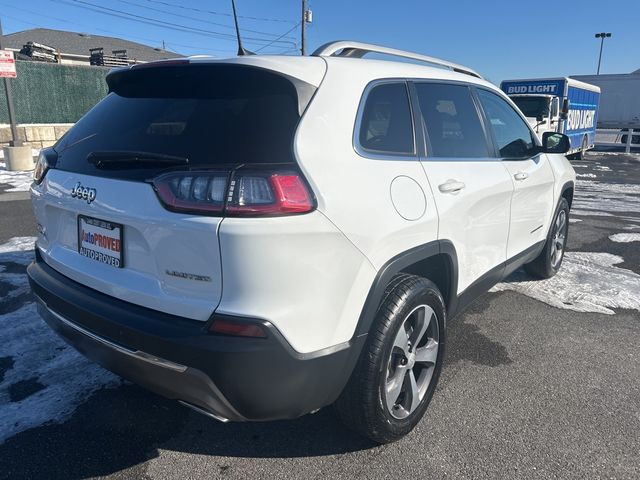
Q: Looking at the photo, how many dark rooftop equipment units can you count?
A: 2